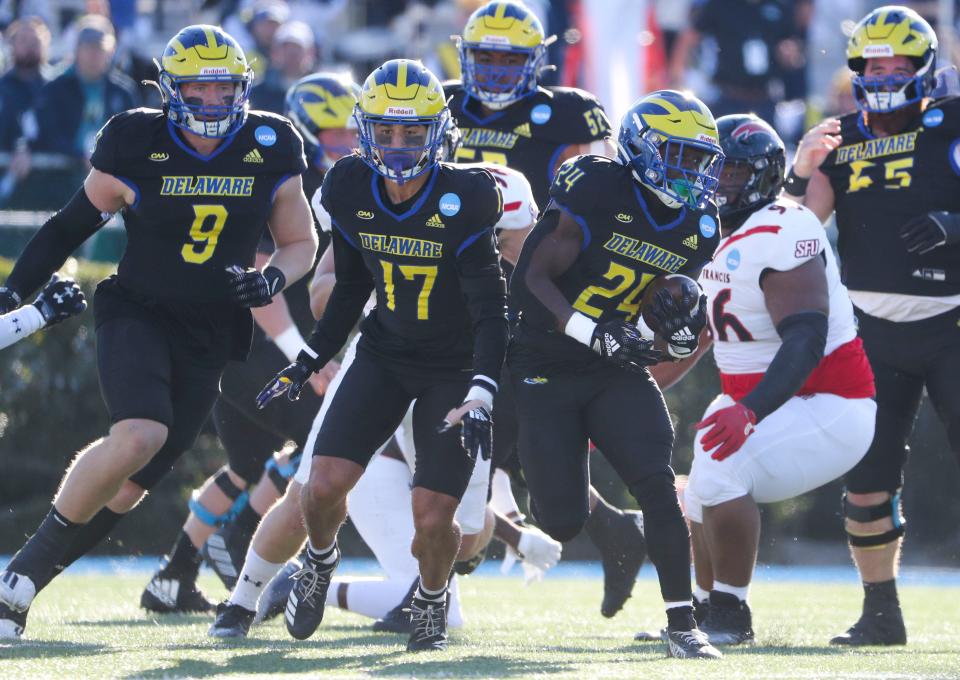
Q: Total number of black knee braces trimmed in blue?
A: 3